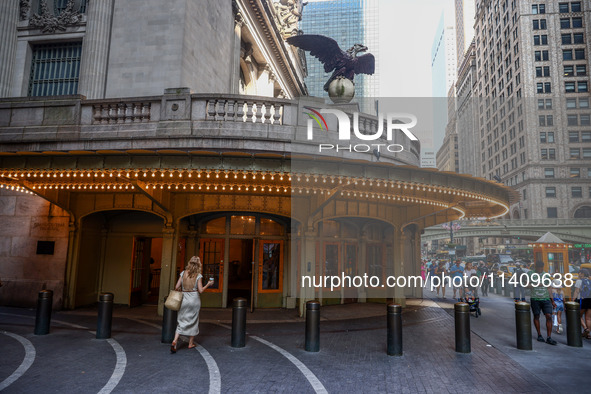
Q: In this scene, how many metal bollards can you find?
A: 9